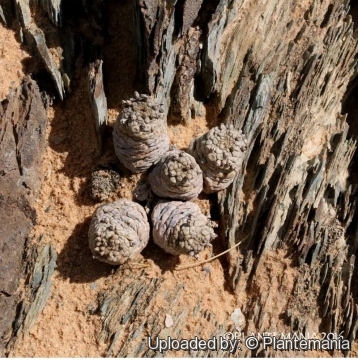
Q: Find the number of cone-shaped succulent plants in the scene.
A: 5